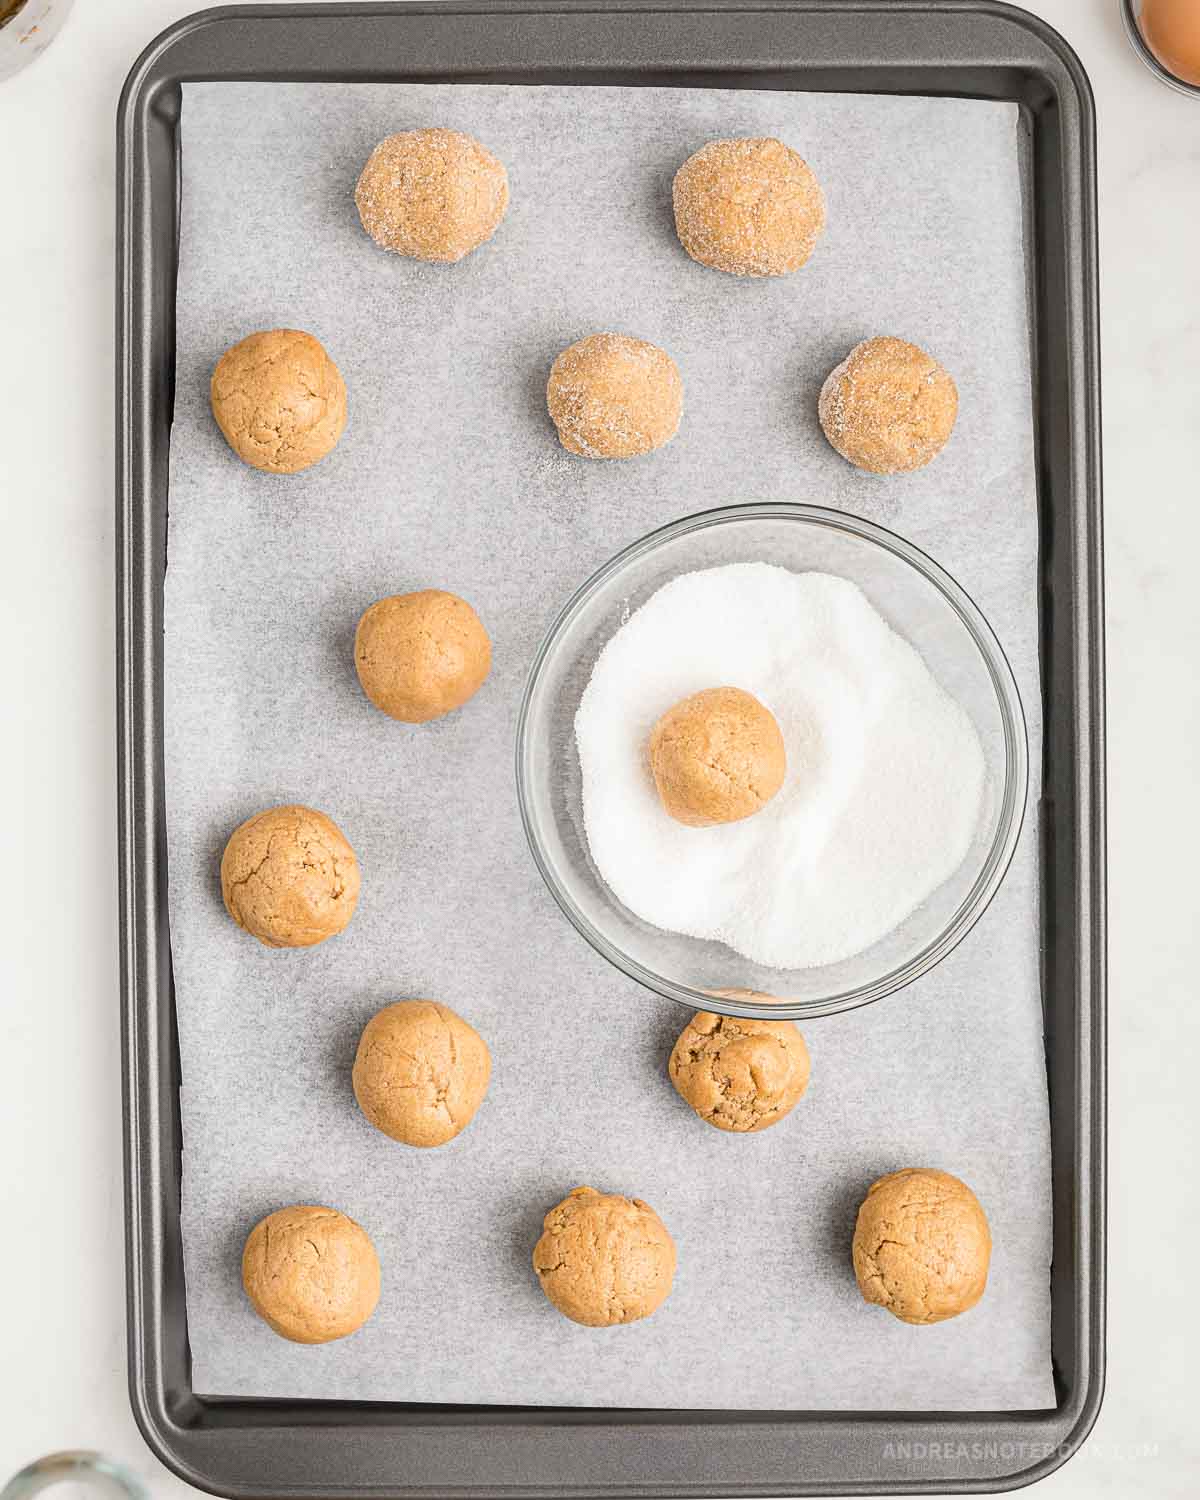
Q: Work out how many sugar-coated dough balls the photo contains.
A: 4